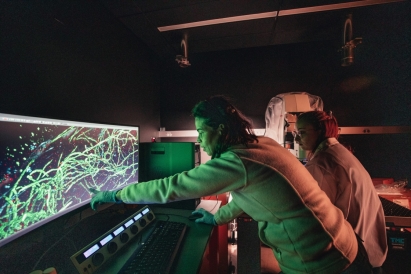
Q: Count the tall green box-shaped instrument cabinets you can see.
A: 1